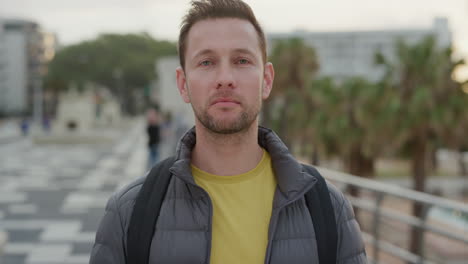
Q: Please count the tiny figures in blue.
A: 2